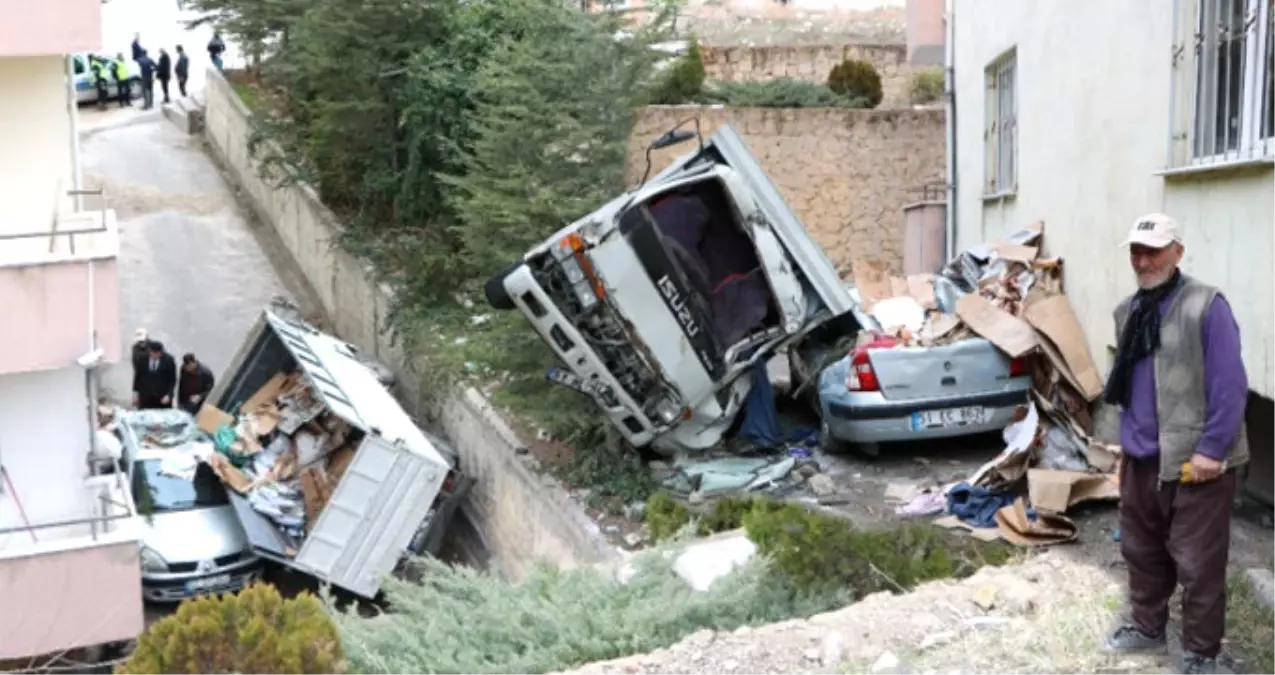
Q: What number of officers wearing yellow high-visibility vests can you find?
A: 2